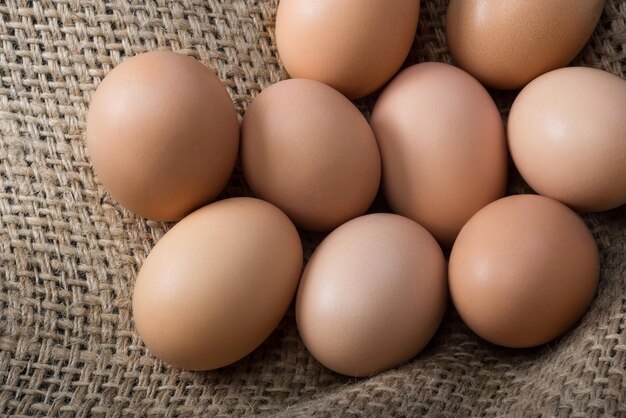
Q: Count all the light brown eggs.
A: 9